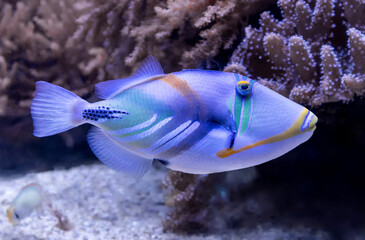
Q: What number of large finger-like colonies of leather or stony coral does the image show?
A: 1